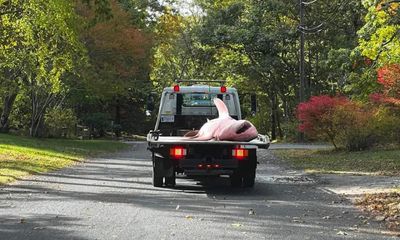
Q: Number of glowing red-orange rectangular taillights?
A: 2